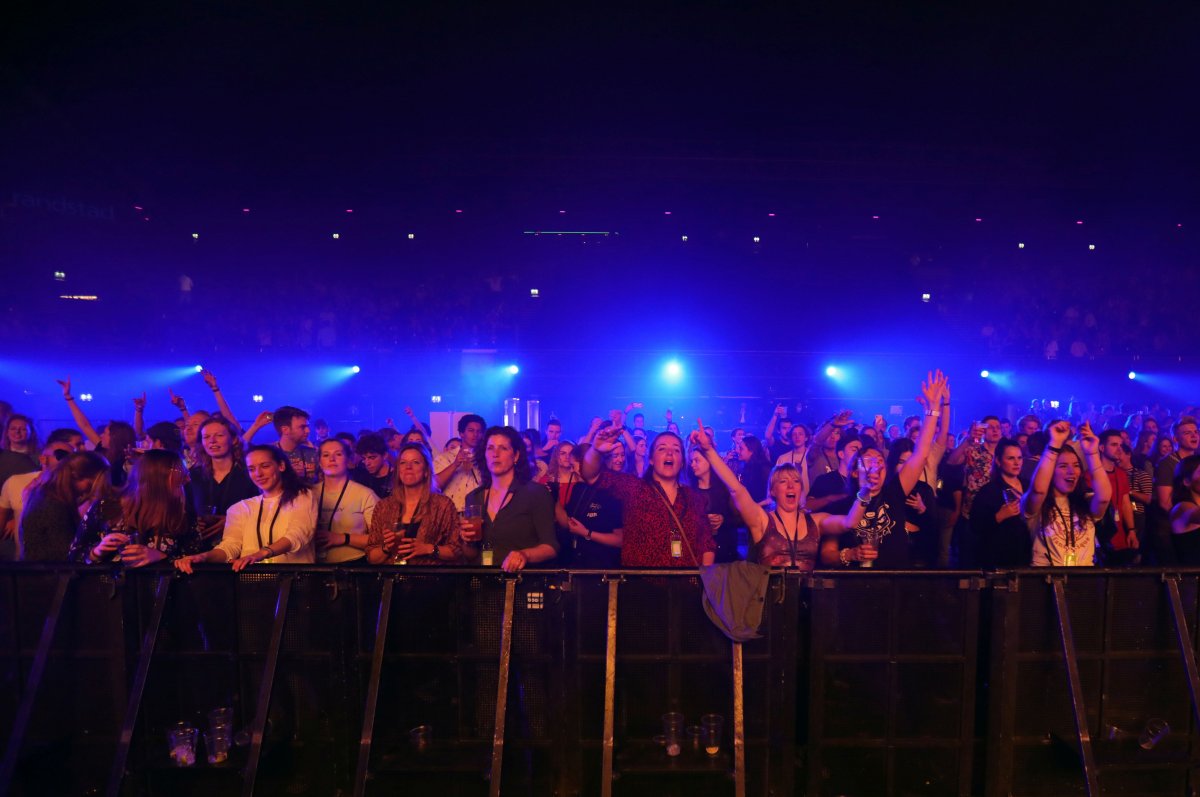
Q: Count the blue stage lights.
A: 7